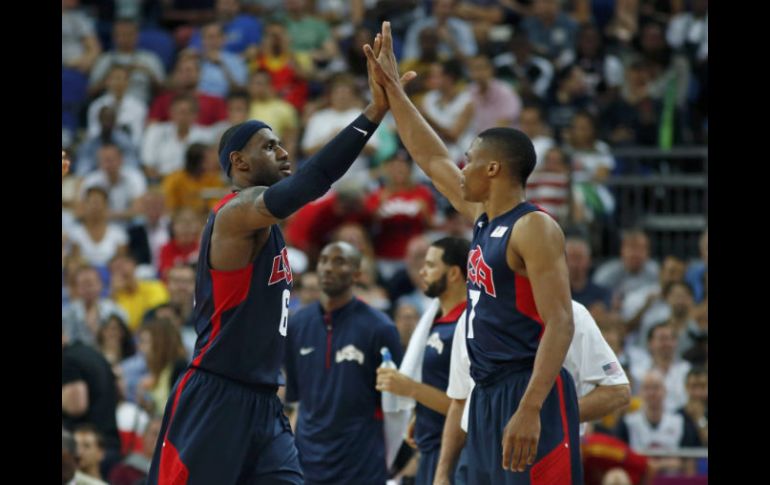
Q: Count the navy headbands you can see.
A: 1